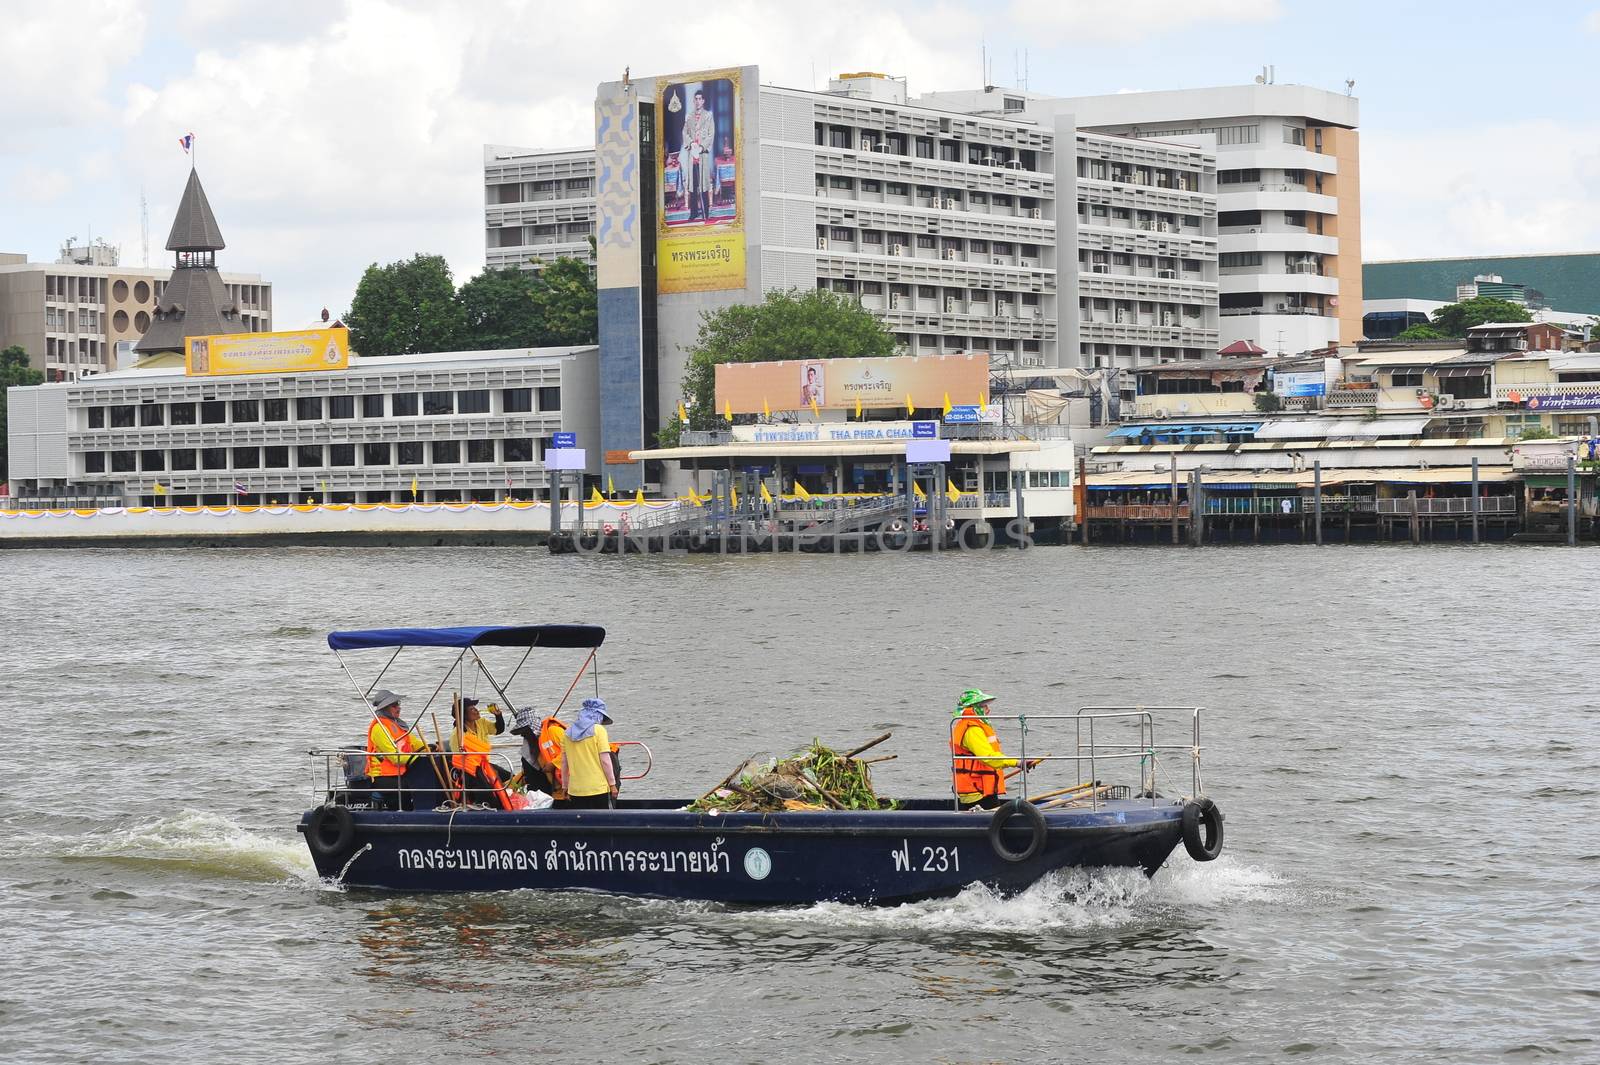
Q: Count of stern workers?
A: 4